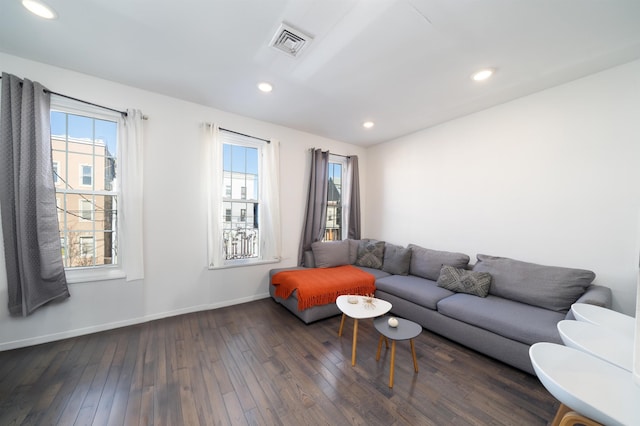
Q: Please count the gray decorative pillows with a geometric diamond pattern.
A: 2